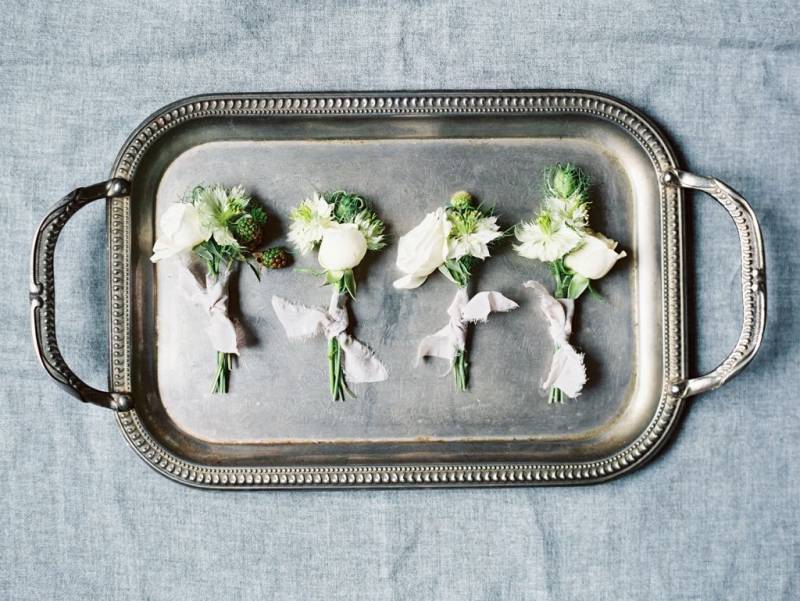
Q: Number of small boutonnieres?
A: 4